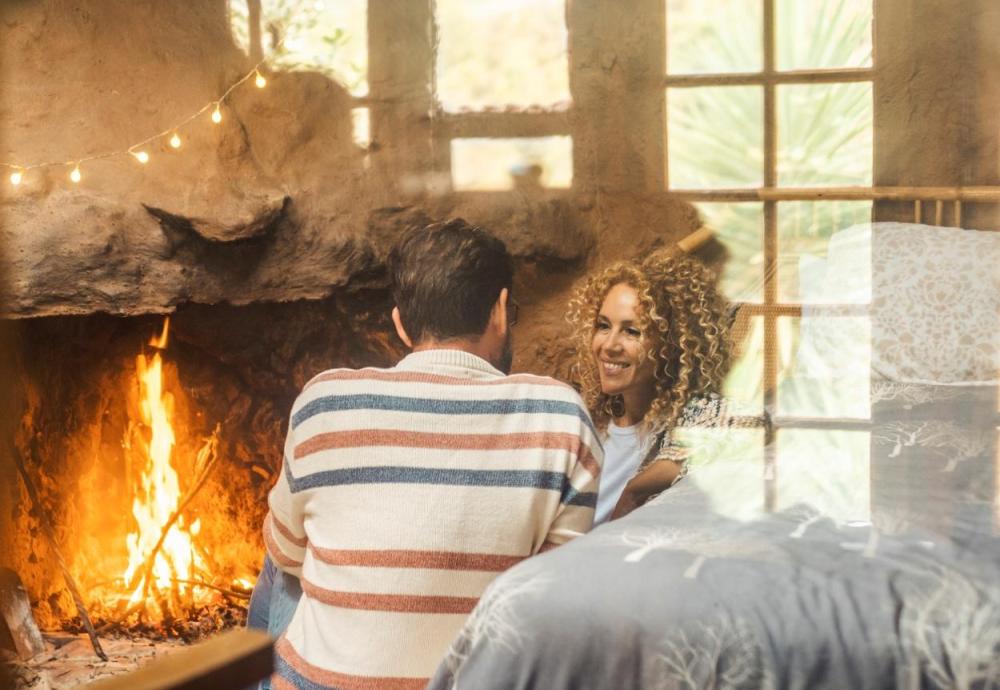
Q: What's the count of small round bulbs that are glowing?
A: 6